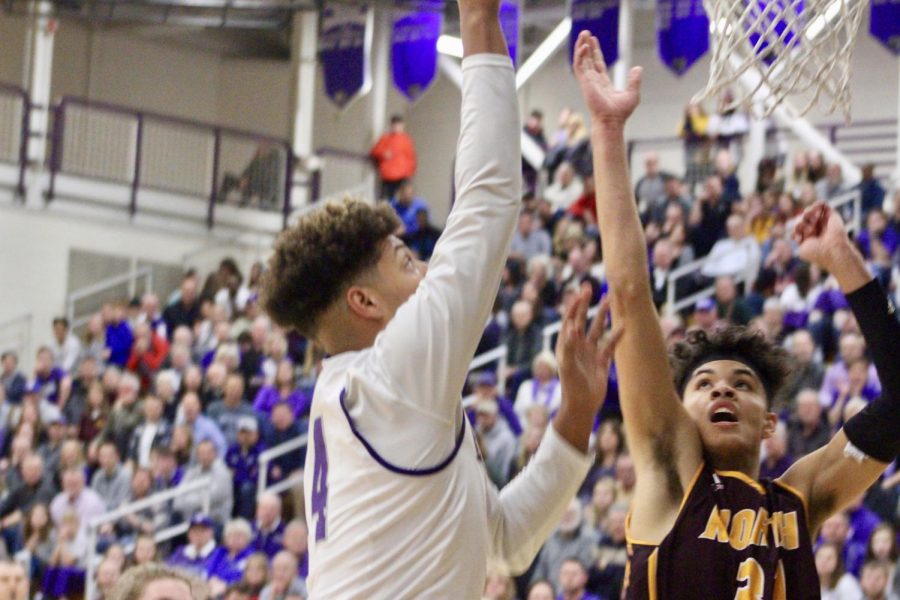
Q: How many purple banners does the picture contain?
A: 7